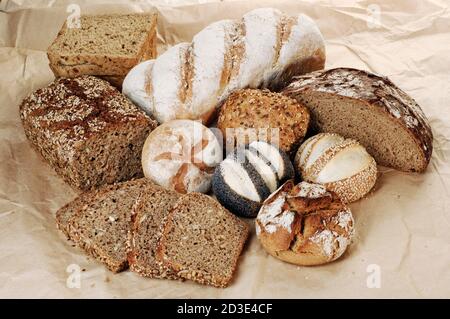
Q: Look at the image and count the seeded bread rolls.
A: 3